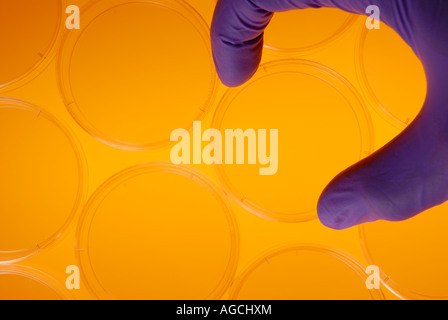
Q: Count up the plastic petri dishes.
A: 10